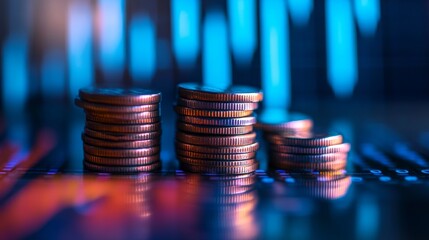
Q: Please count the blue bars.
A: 12